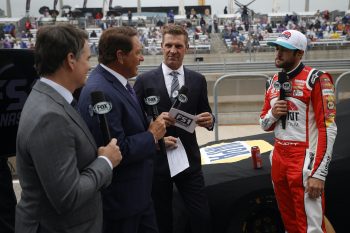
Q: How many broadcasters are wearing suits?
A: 3